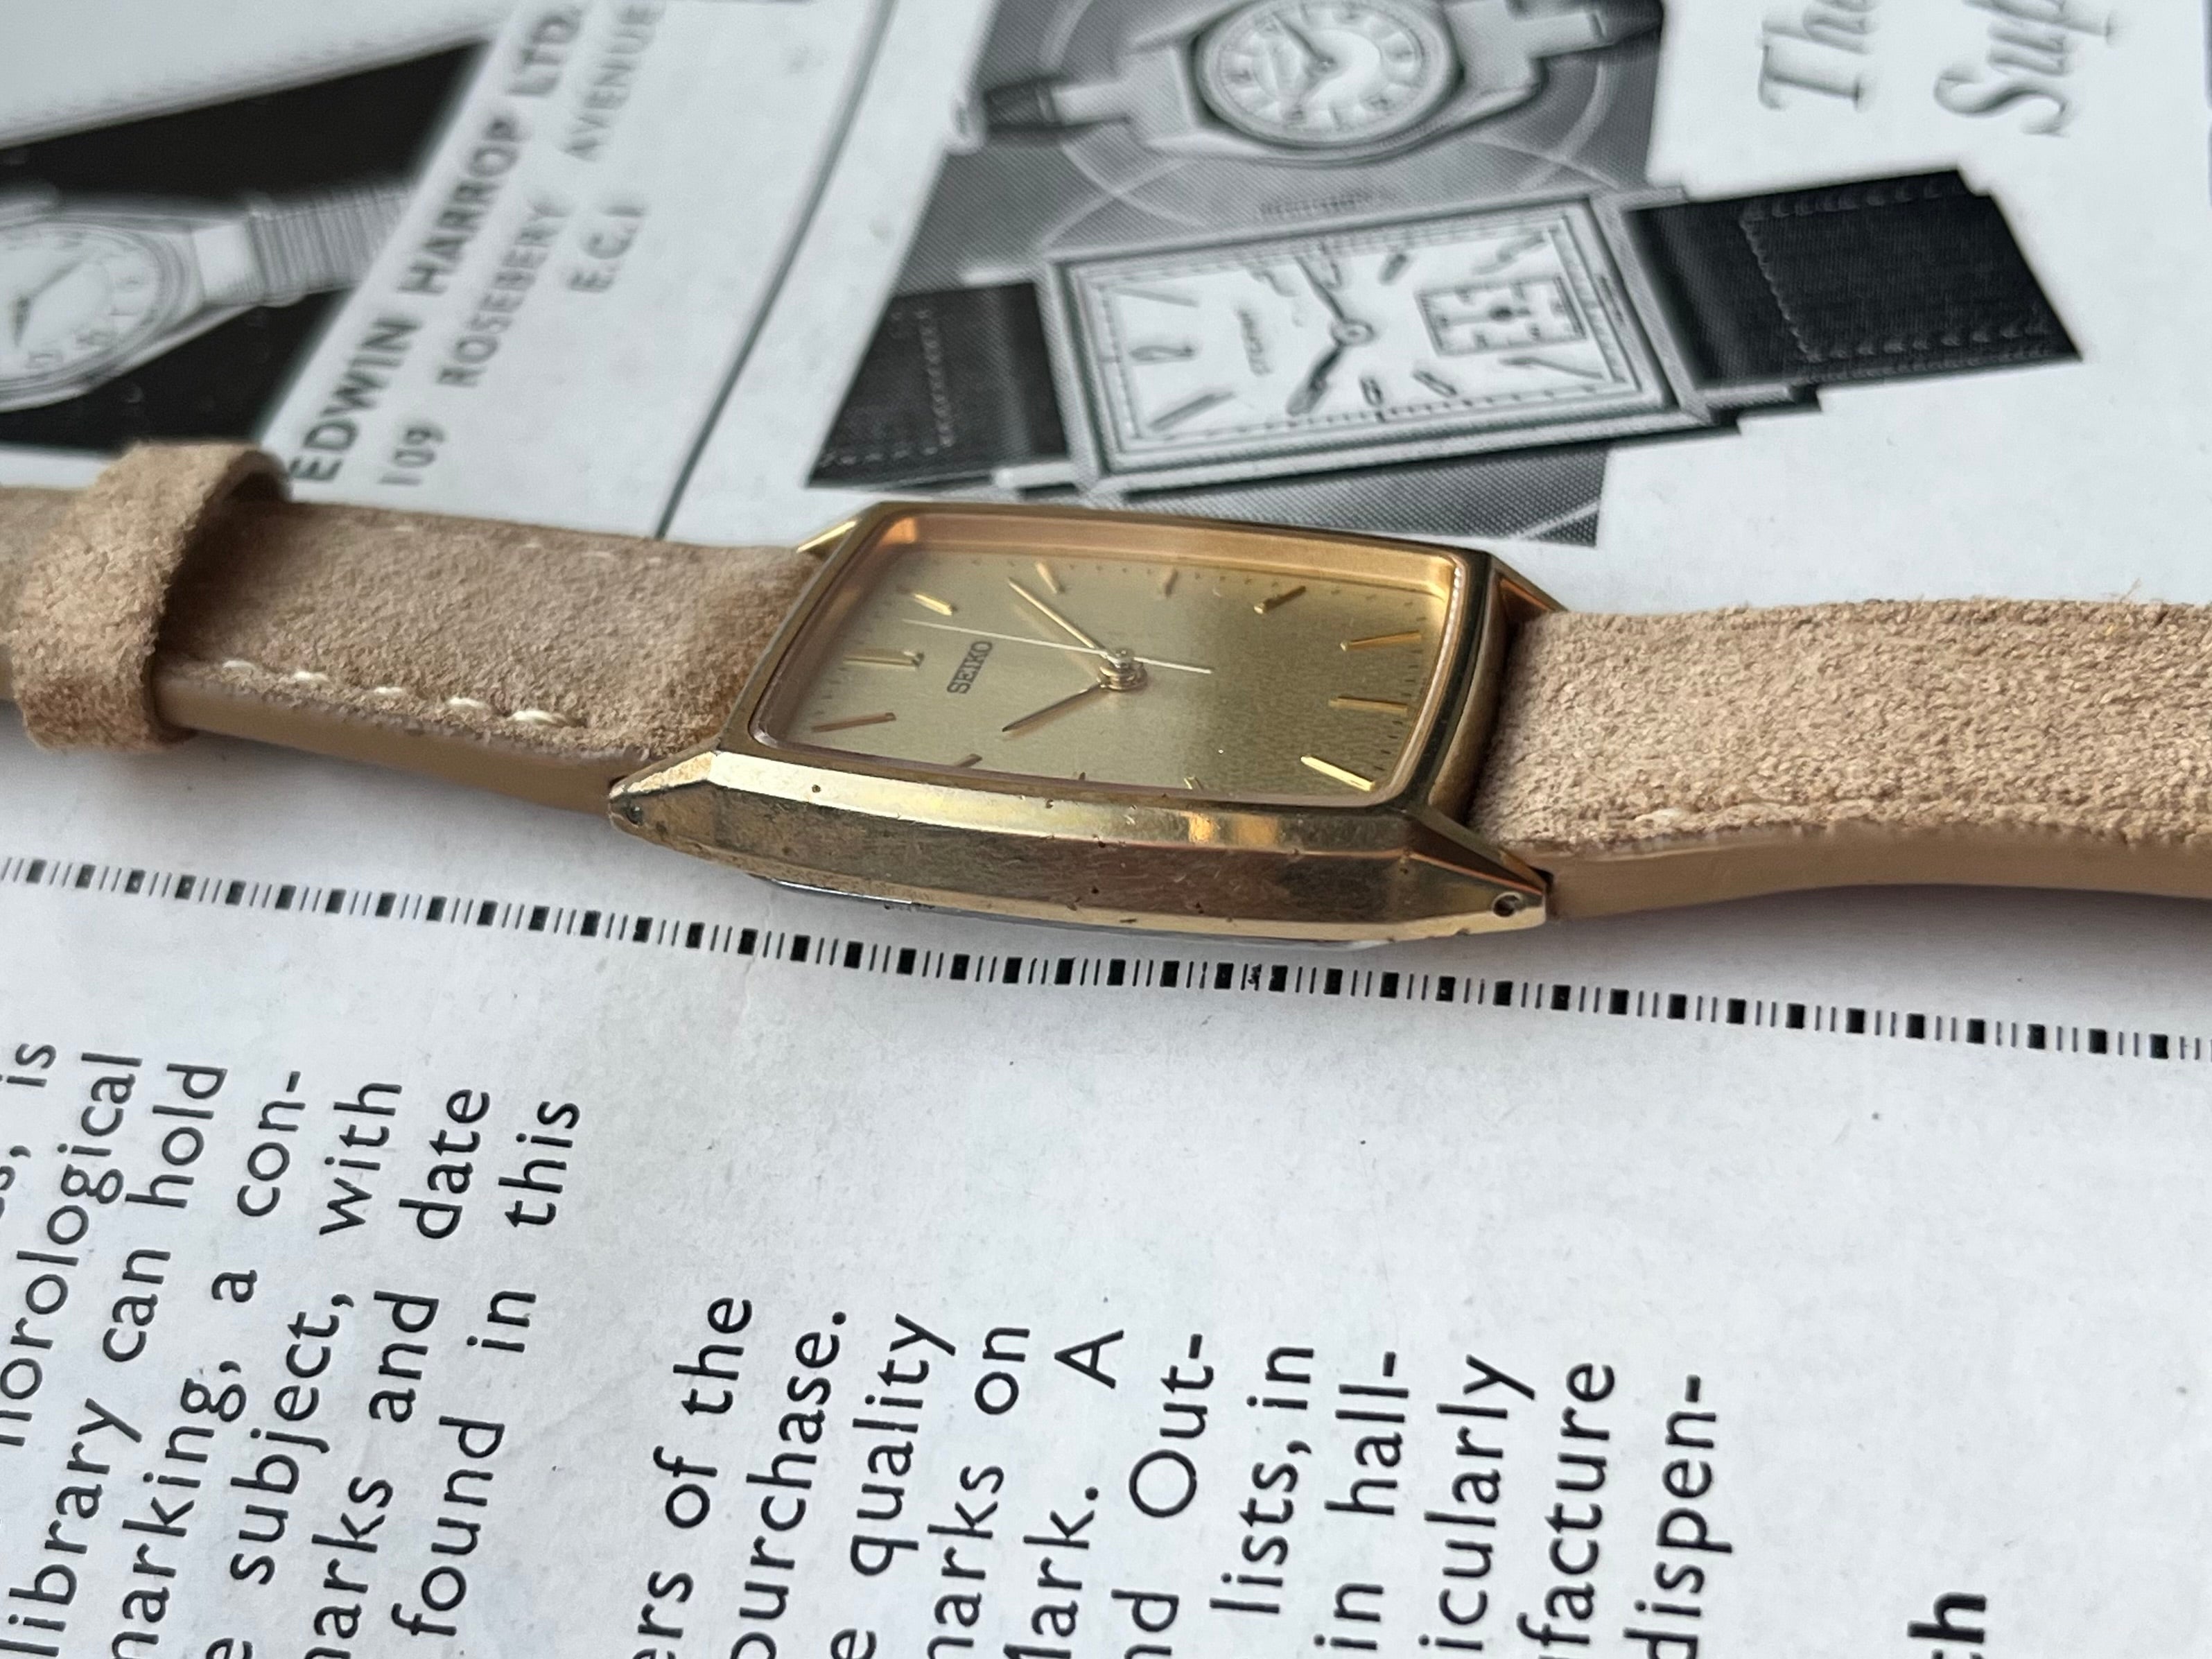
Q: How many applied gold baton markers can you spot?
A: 12